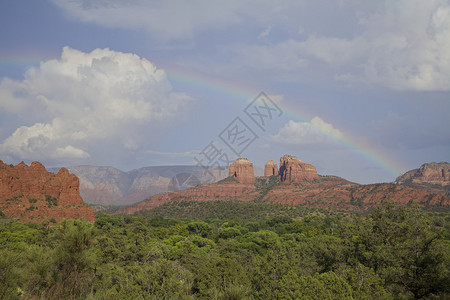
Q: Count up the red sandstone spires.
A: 3